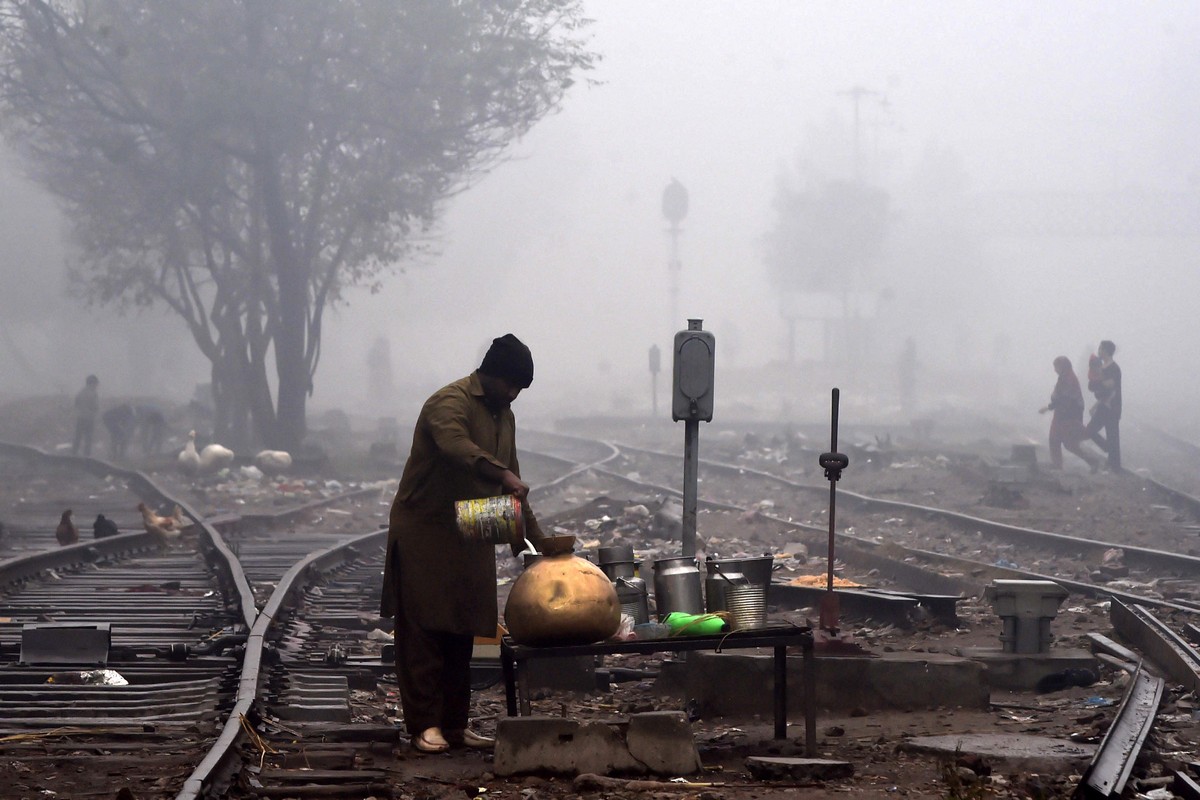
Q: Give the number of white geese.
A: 3